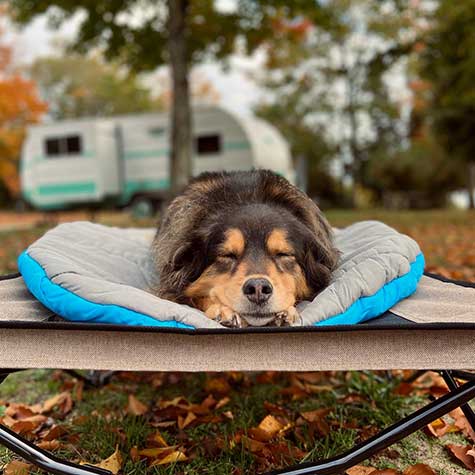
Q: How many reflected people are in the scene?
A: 0